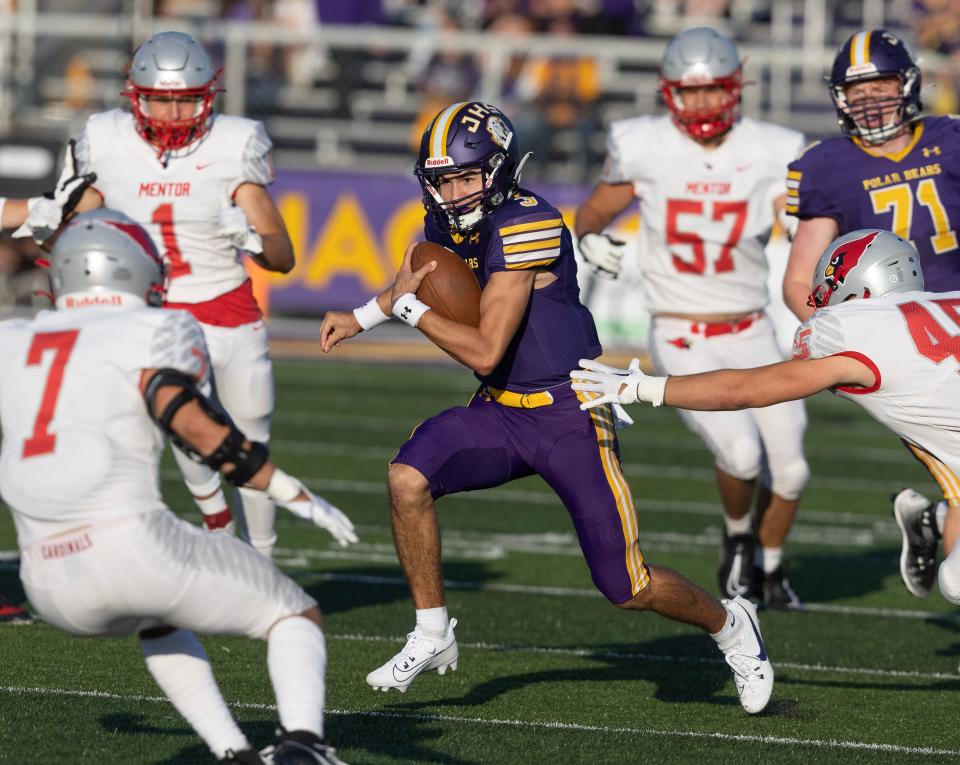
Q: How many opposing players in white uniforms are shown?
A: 4